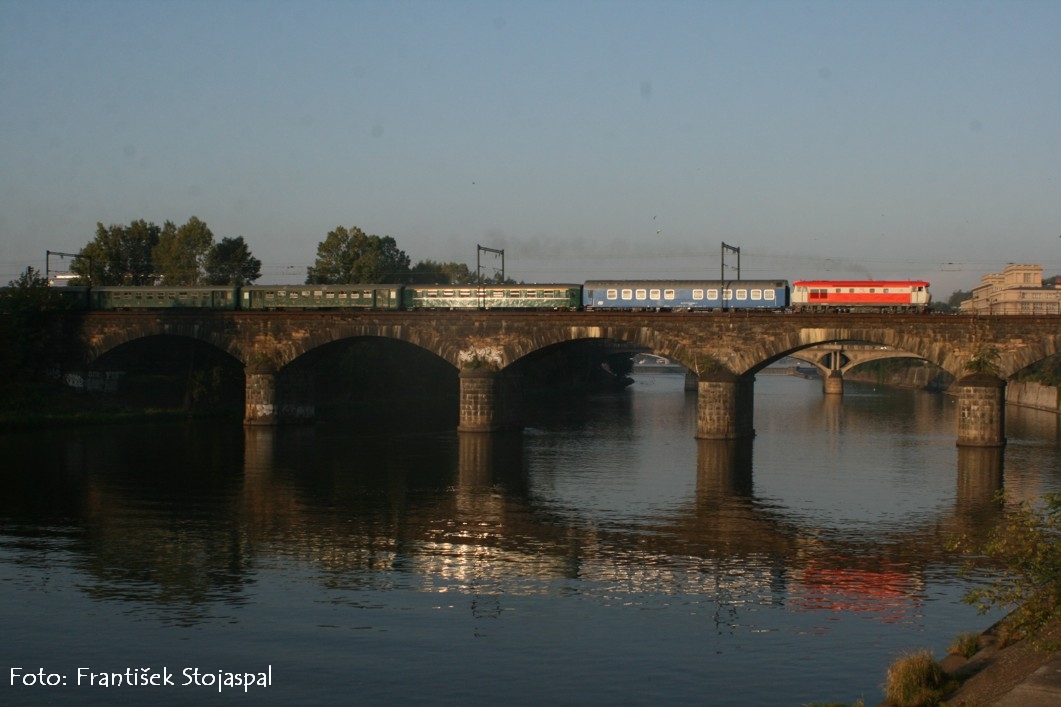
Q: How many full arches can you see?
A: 4